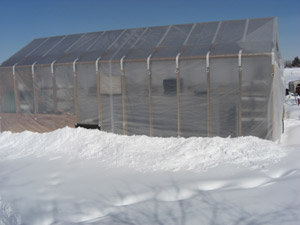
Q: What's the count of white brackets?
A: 11